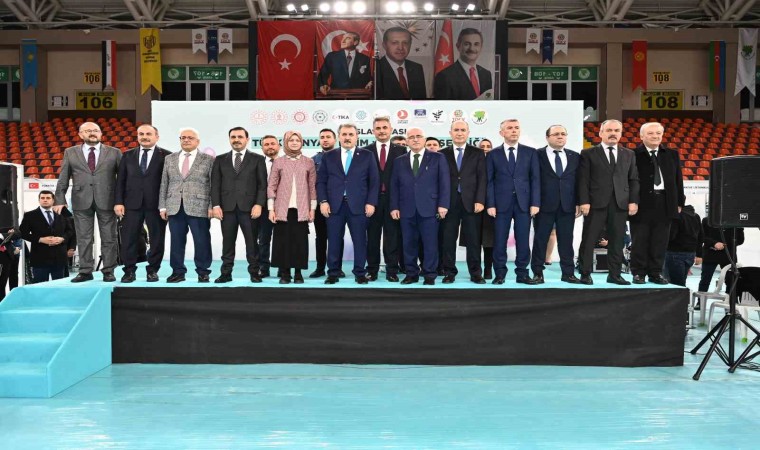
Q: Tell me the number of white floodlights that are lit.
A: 10